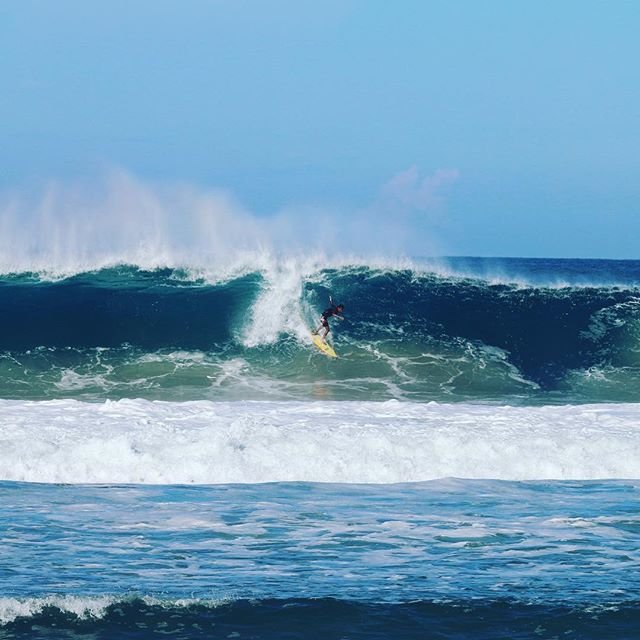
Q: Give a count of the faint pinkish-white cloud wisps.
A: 1